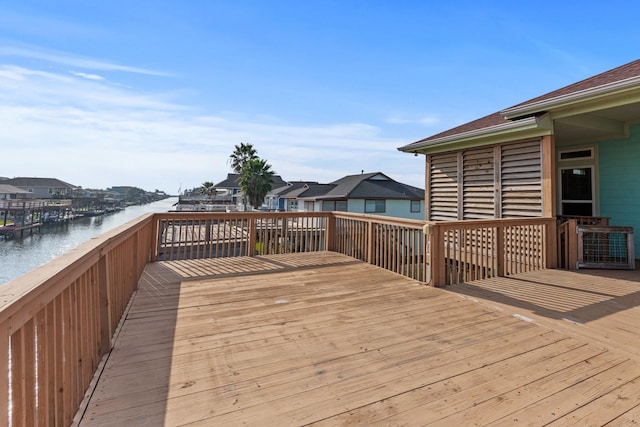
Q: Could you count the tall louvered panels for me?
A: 3